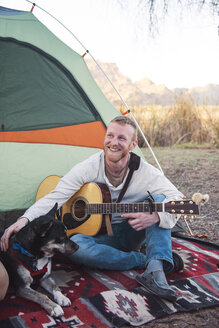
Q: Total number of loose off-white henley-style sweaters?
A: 1